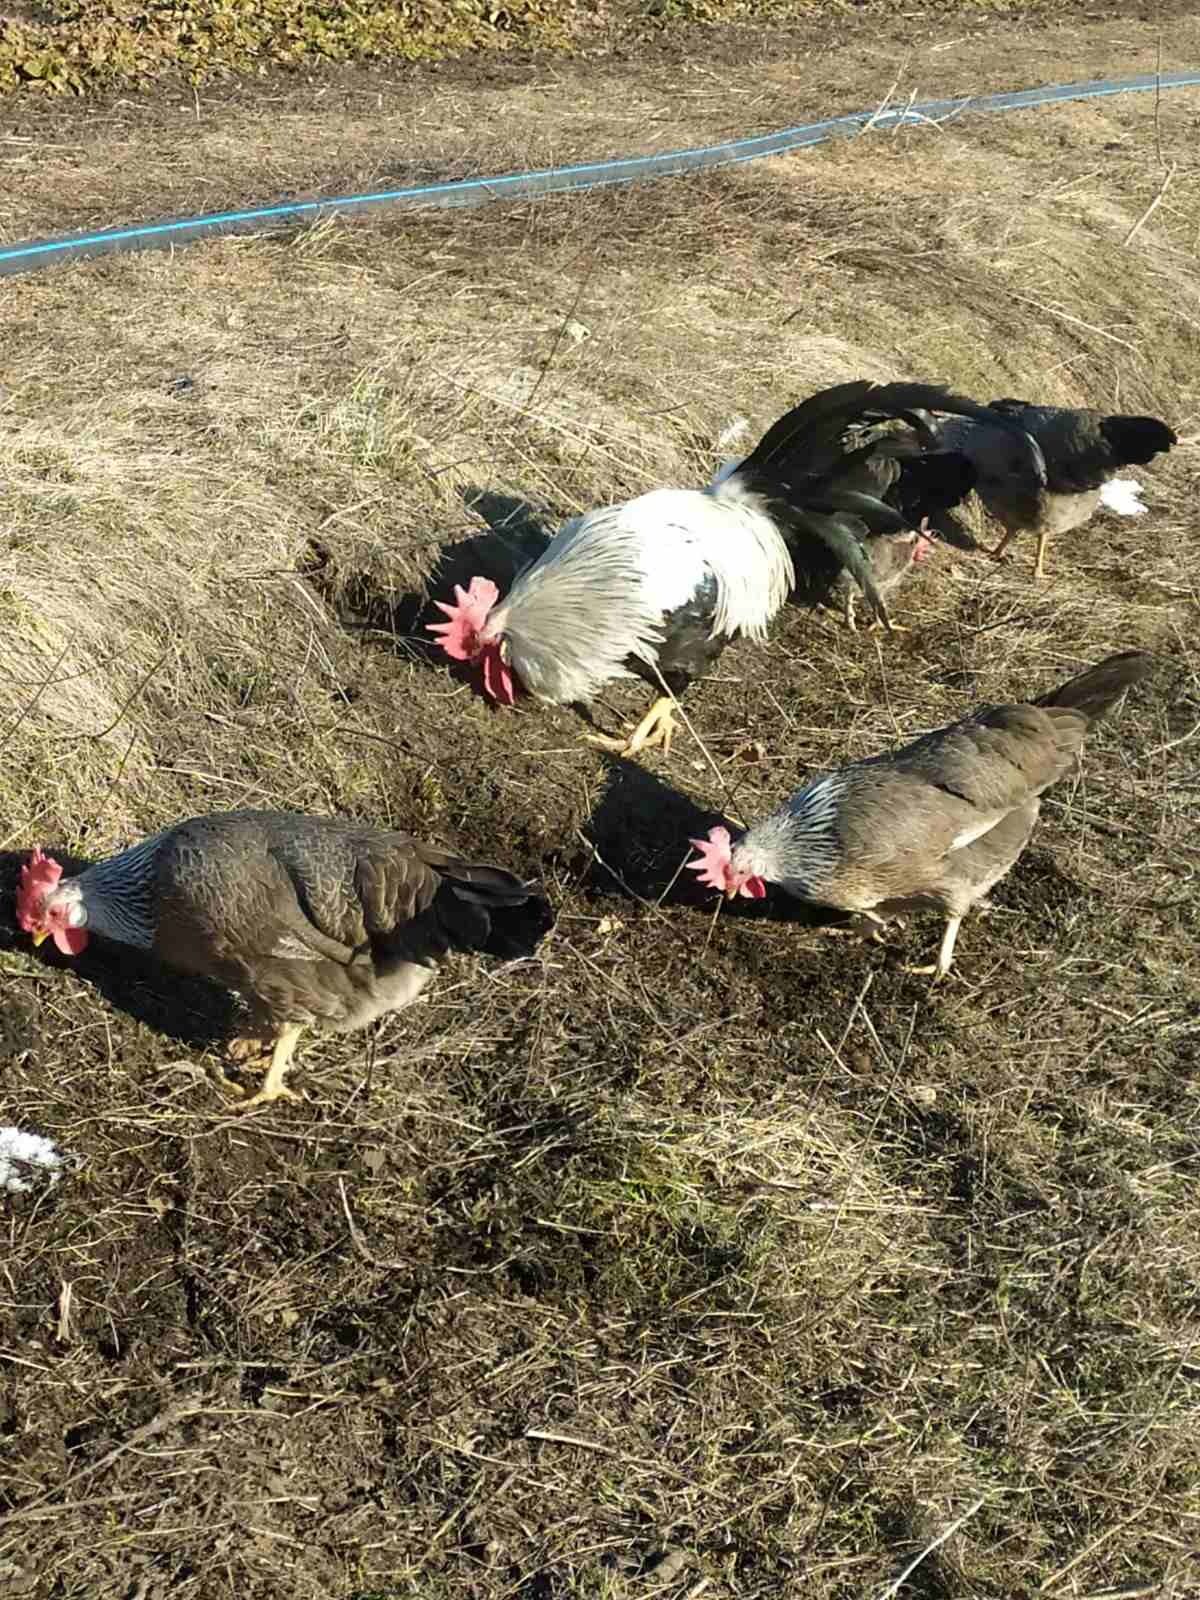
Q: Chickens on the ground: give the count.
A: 5